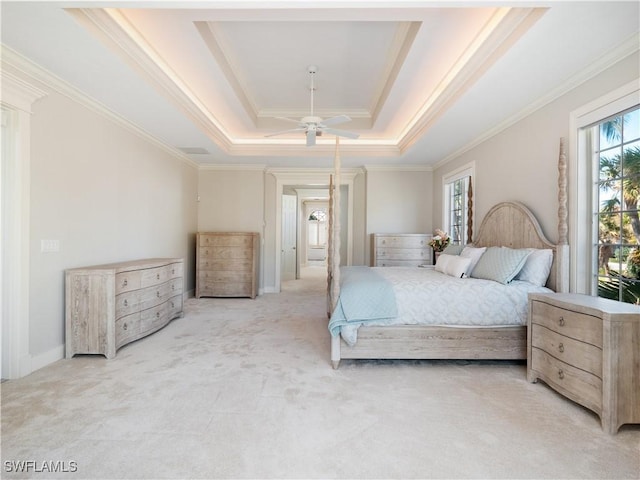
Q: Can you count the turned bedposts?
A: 4